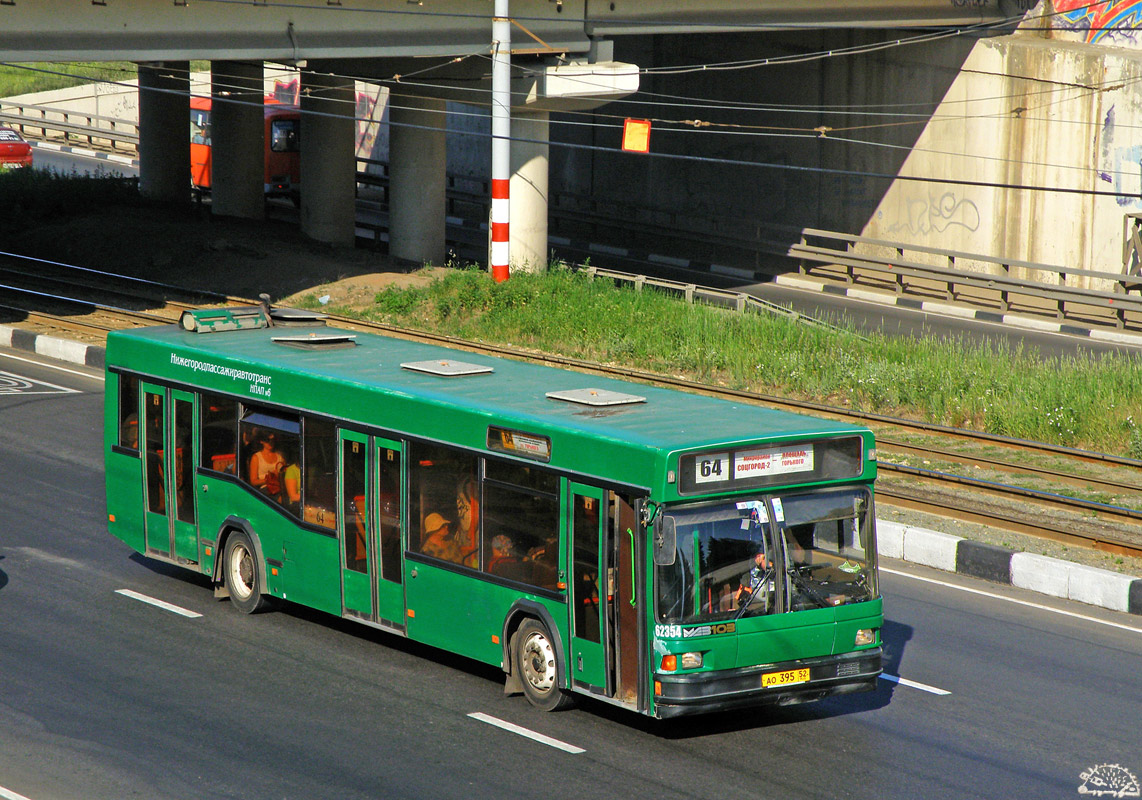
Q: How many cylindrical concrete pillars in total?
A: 5